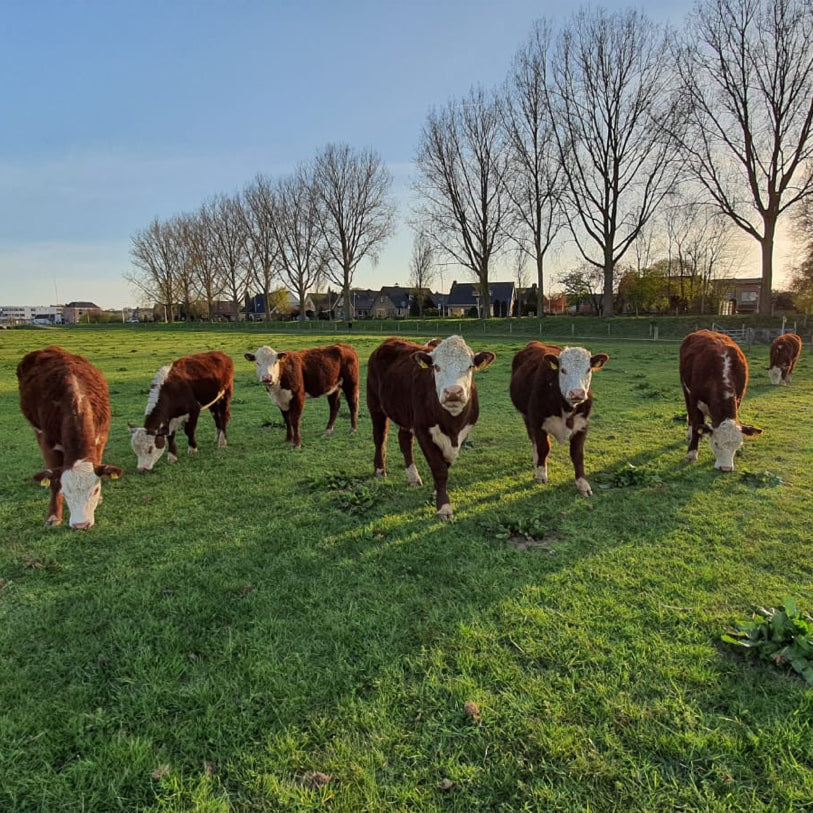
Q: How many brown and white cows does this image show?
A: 7